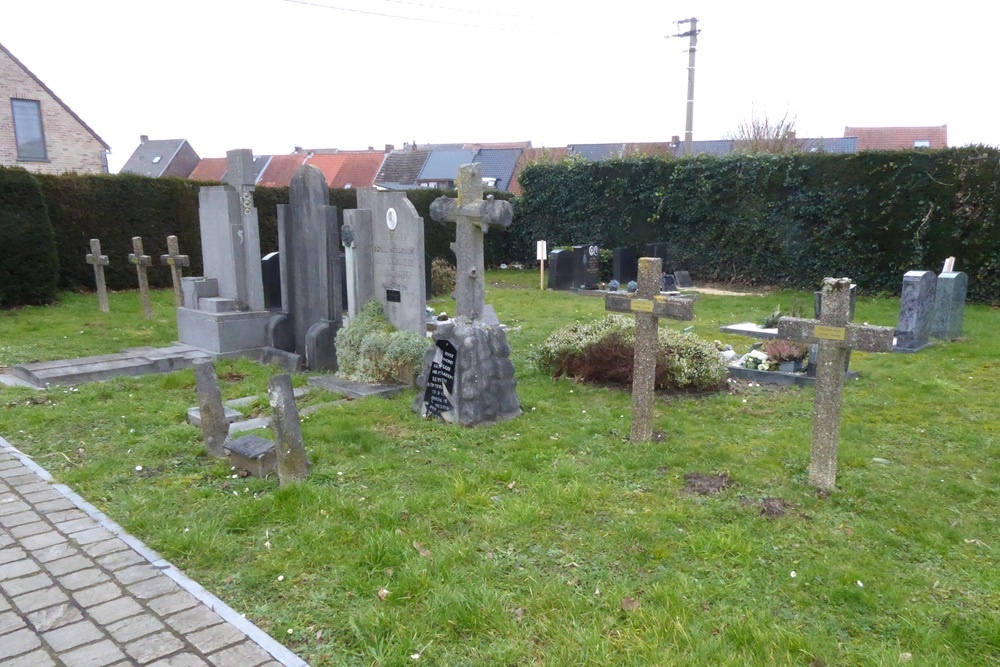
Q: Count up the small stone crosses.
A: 5